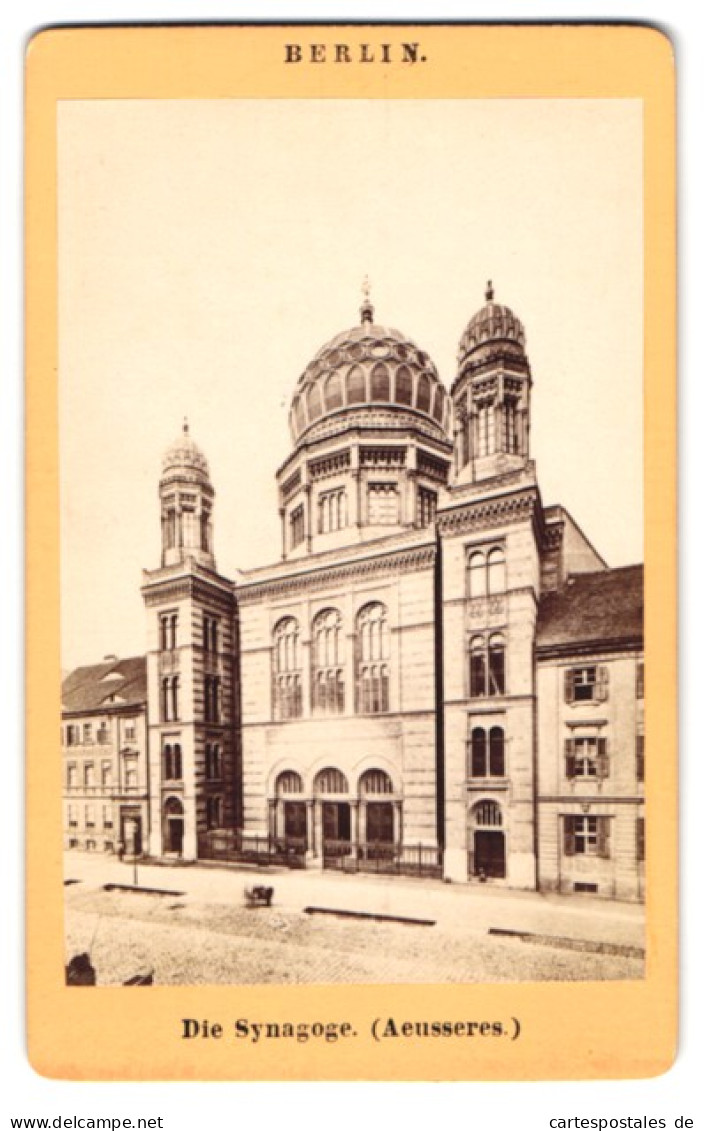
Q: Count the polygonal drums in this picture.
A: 3